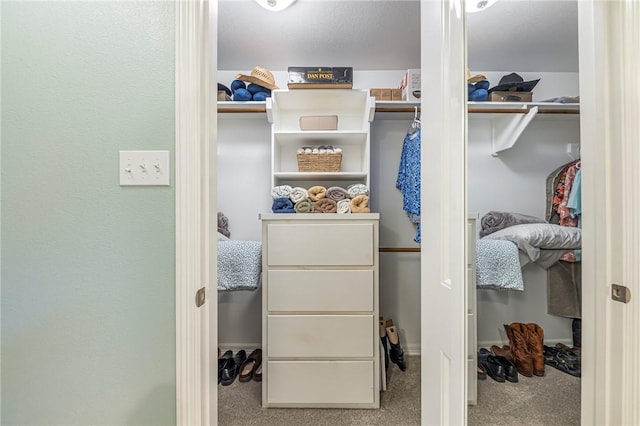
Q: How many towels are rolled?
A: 10